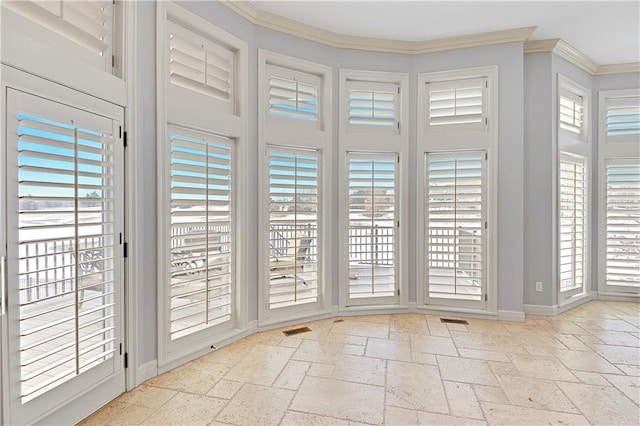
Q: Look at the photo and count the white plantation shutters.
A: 14